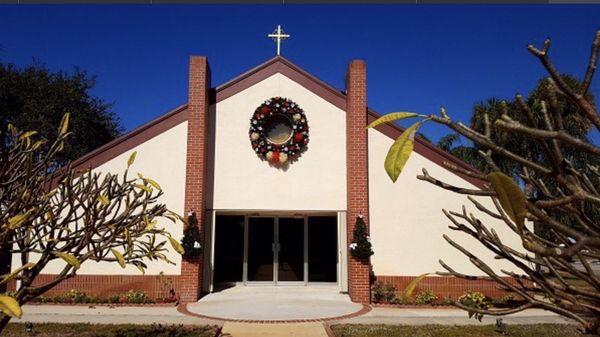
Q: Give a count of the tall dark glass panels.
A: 4